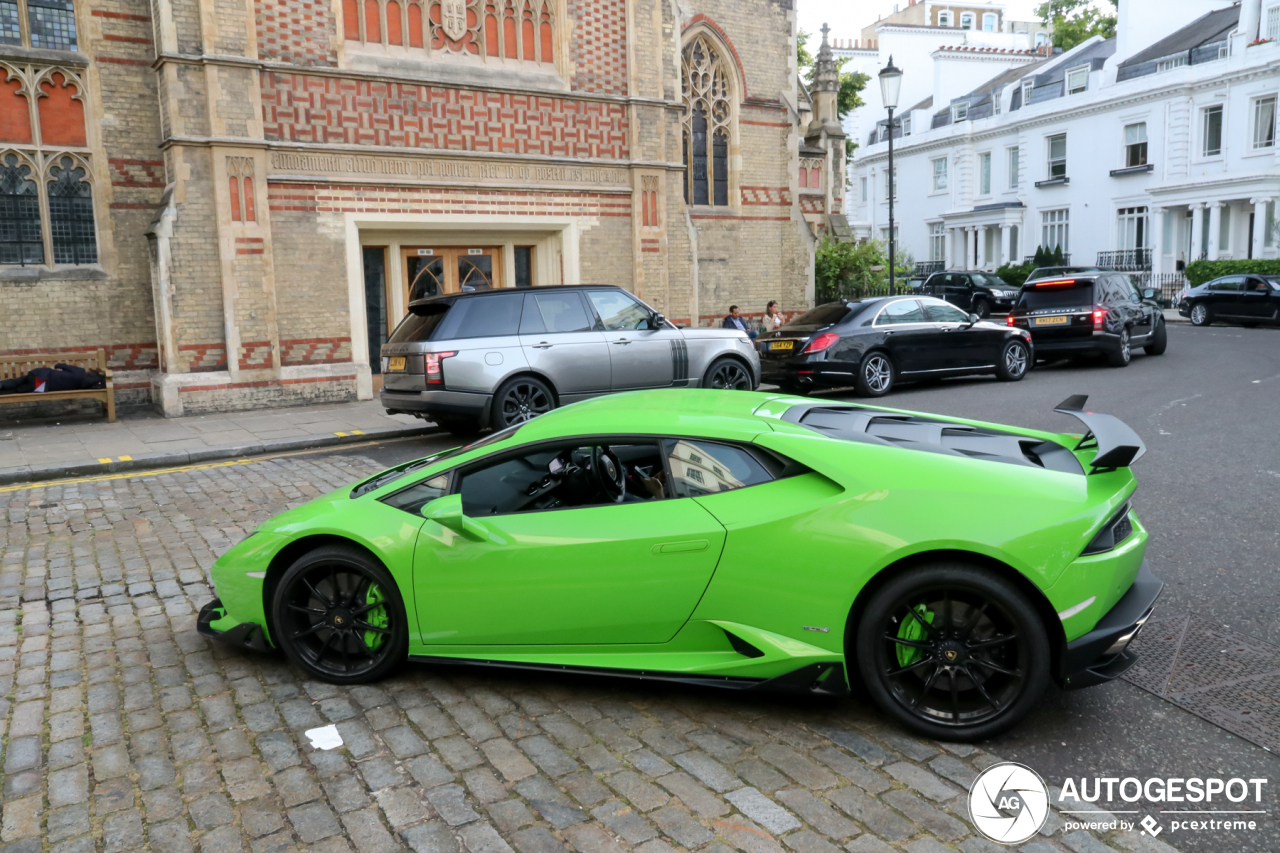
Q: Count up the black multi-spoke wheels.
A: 4